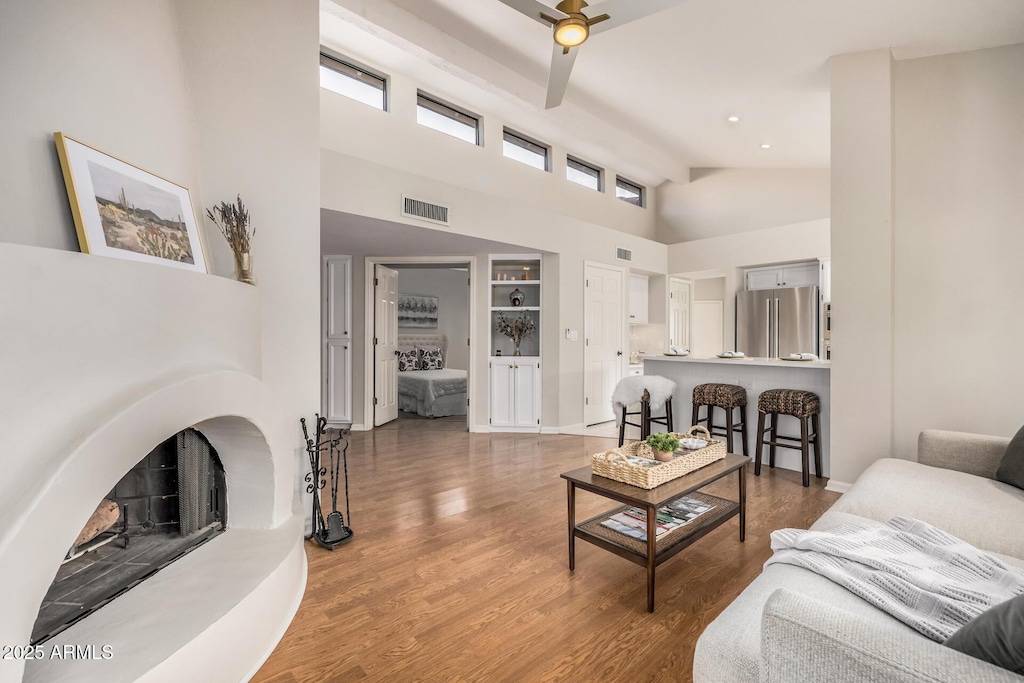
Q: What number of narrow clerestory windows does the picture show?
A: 5